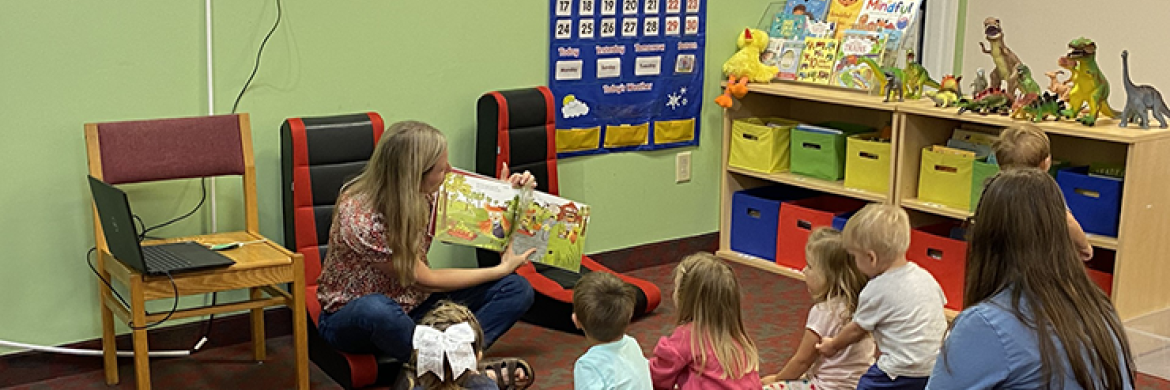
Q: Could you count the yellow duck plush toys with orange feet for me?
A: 1